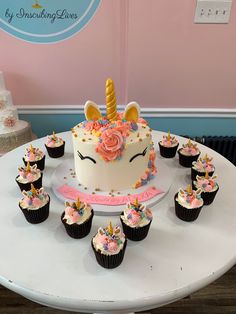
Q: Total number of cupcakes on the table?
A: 12